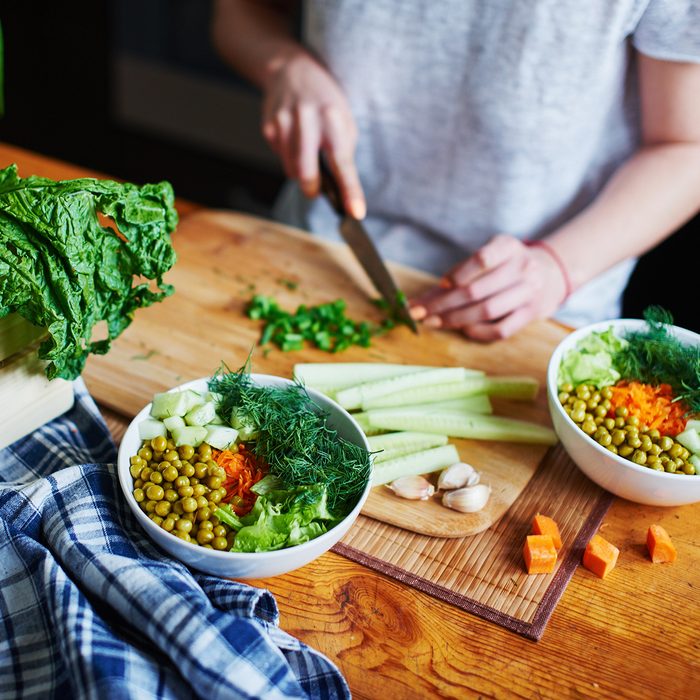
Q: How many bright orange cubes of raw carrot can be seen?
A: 4